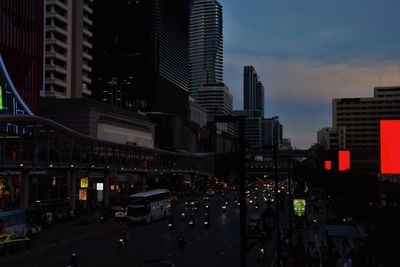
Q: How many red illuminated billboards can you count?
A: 3